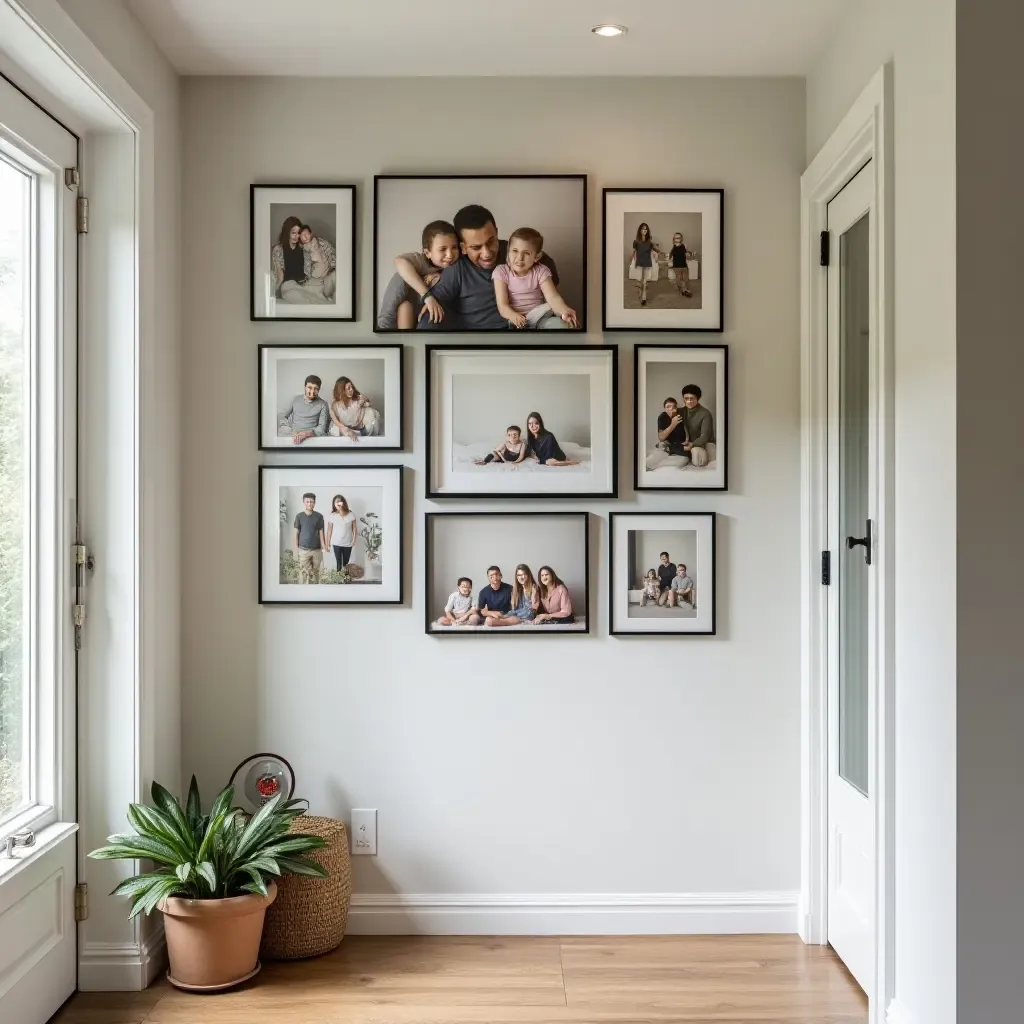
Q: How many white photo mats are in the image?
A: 7